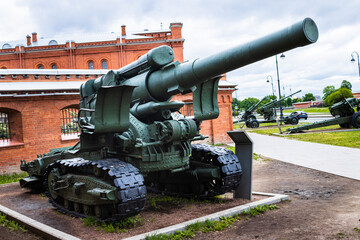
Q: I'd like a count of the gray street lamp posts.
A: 3